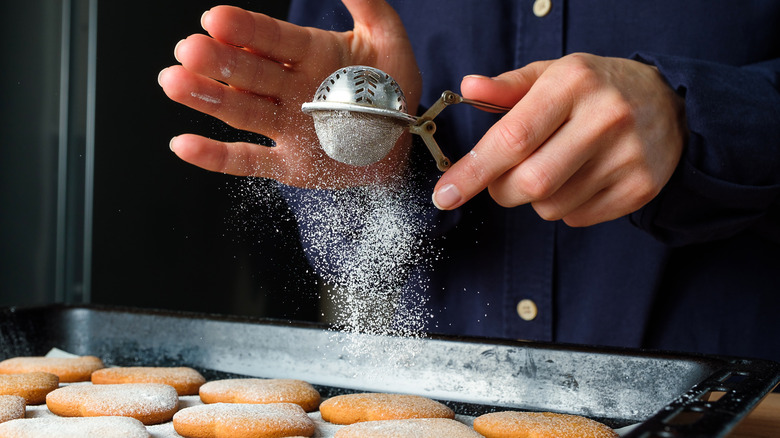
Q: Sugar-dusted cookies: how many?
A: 11